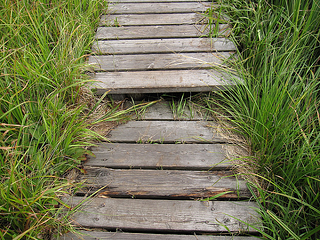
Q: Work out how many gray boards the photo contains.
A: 13